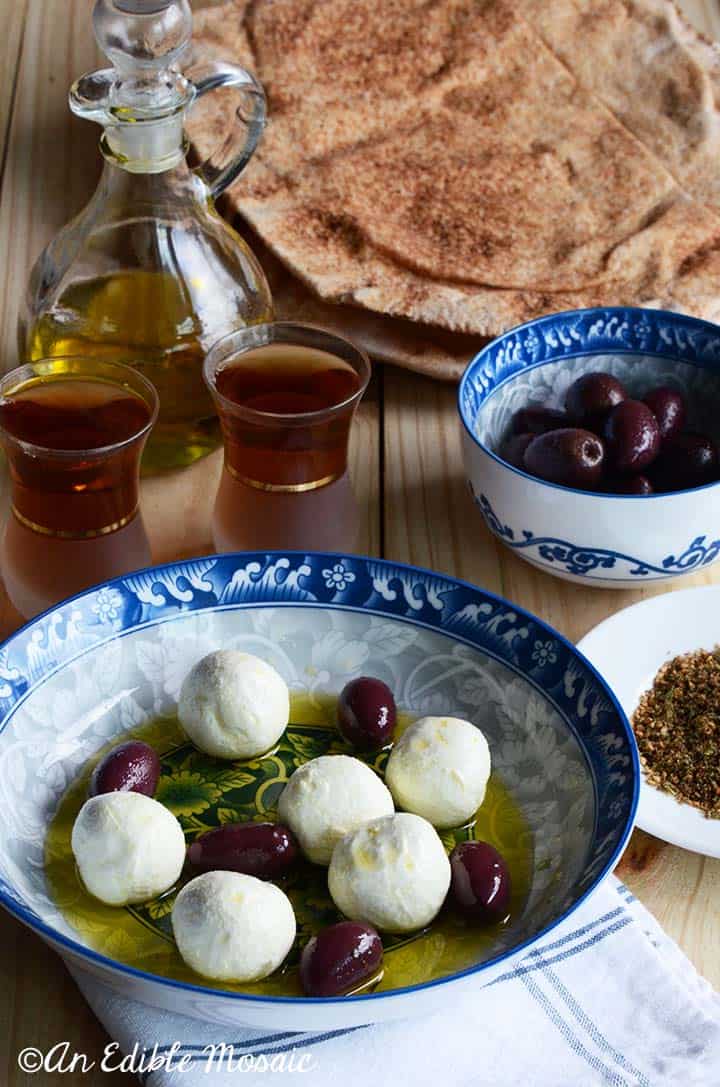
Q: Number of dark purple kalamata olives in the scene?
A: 13